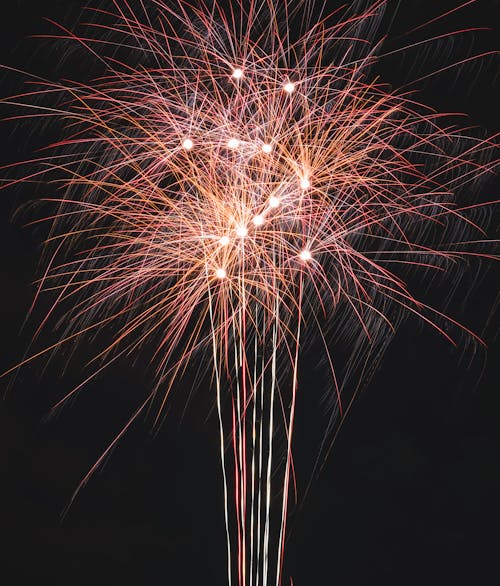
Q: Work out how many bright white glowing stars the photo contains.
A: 12